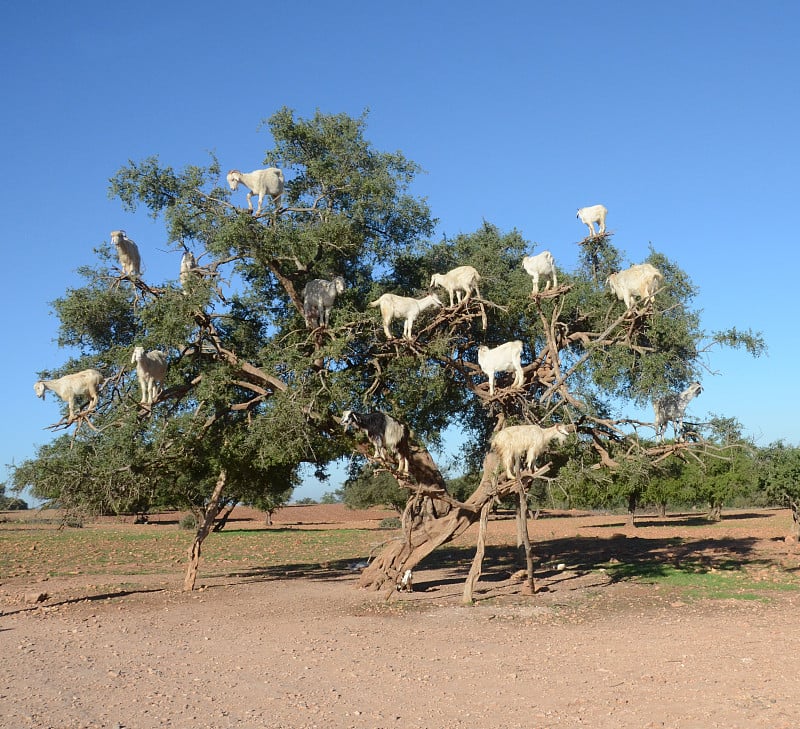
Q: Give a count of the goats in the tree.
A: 15